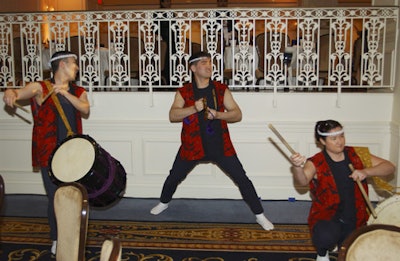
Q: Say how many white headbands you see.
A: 3